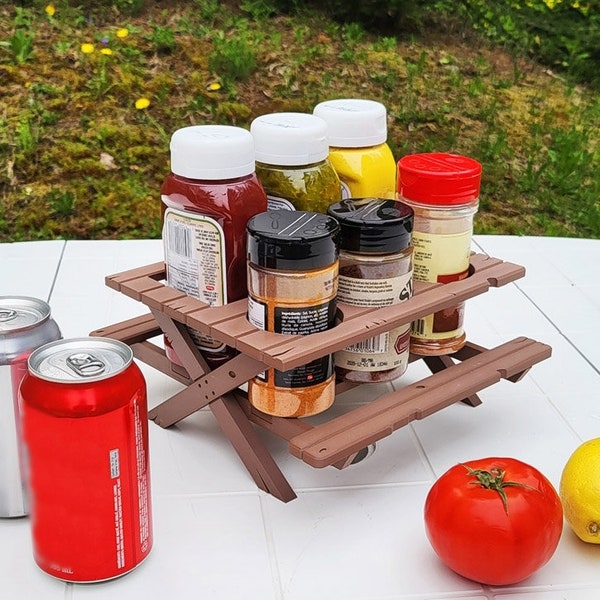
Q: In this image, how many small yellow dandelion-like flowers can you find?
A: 6